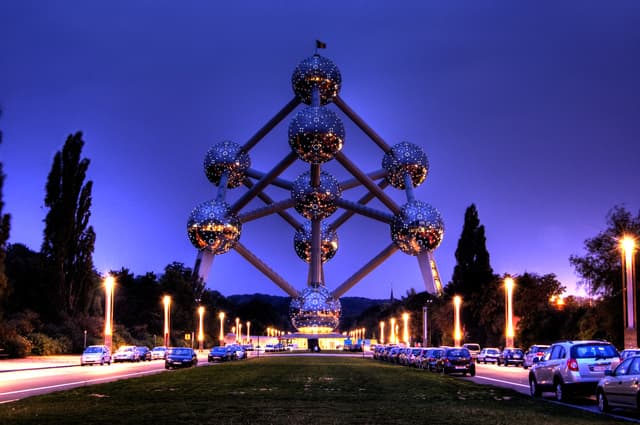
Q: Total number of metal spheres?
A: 9